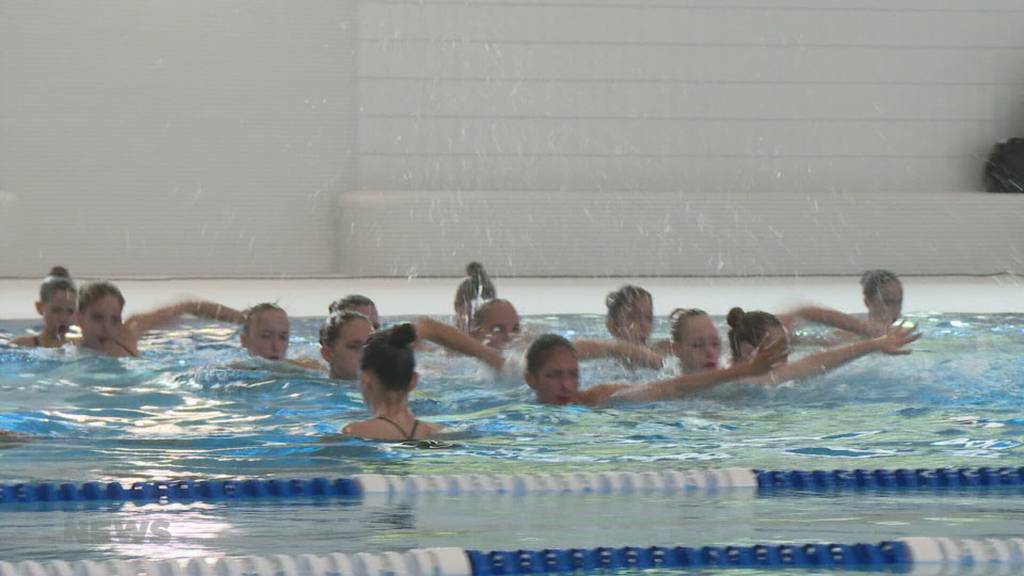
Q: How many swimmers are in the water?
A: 13